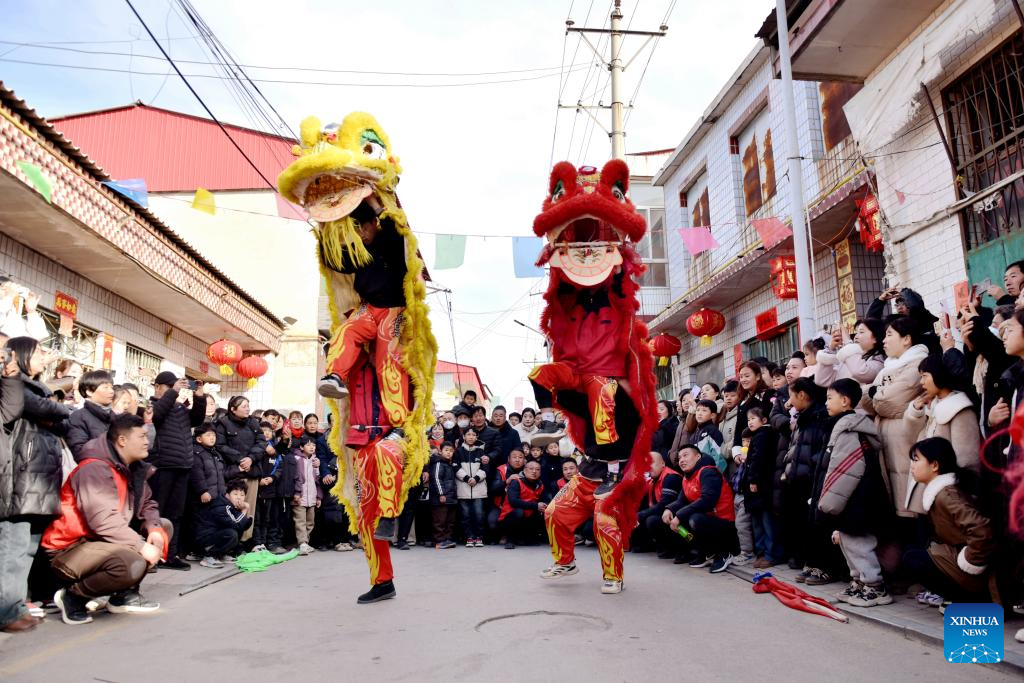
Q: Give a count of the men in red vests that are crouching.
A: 6